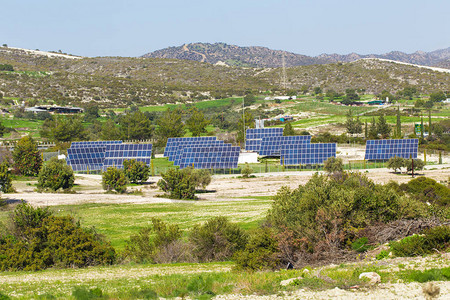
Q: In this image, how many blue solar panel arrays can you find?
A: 11